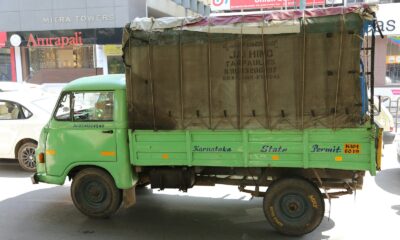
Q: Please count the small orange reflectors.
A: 5